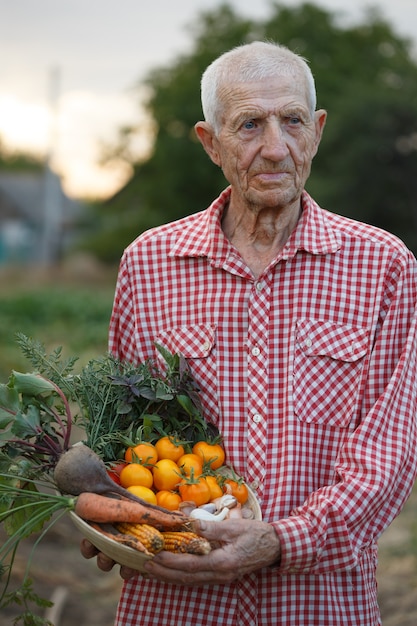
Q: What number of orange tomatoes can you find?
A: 11